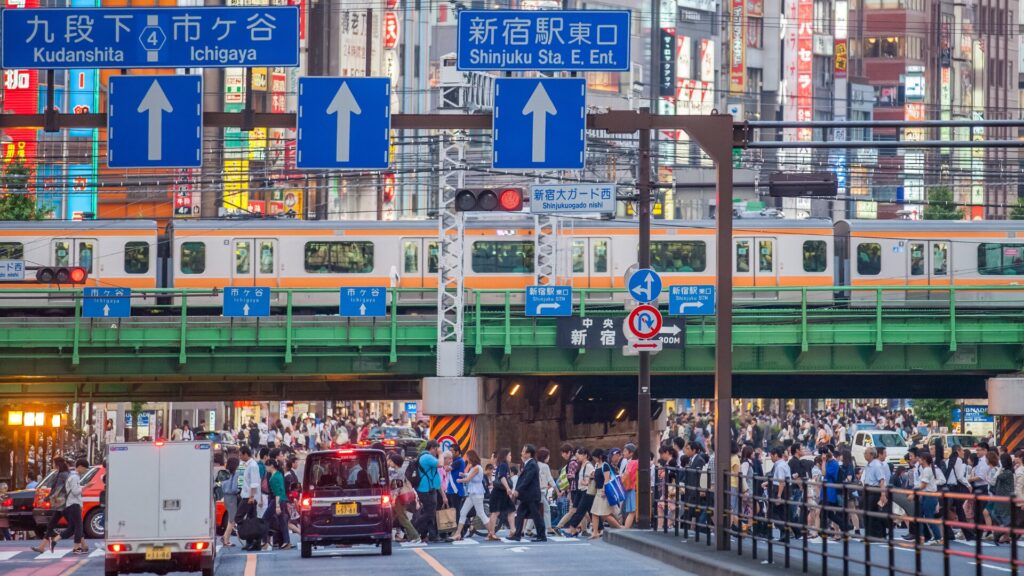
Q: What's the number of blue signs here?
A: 11